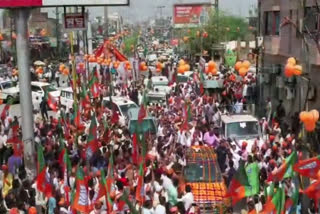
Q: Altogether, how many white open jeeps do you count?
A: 1